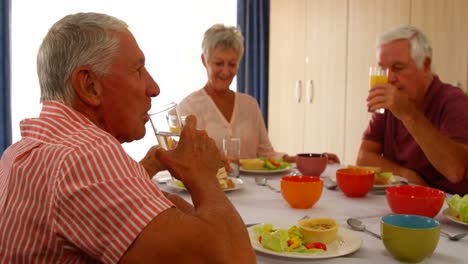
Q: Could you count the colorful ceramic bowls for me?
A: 5